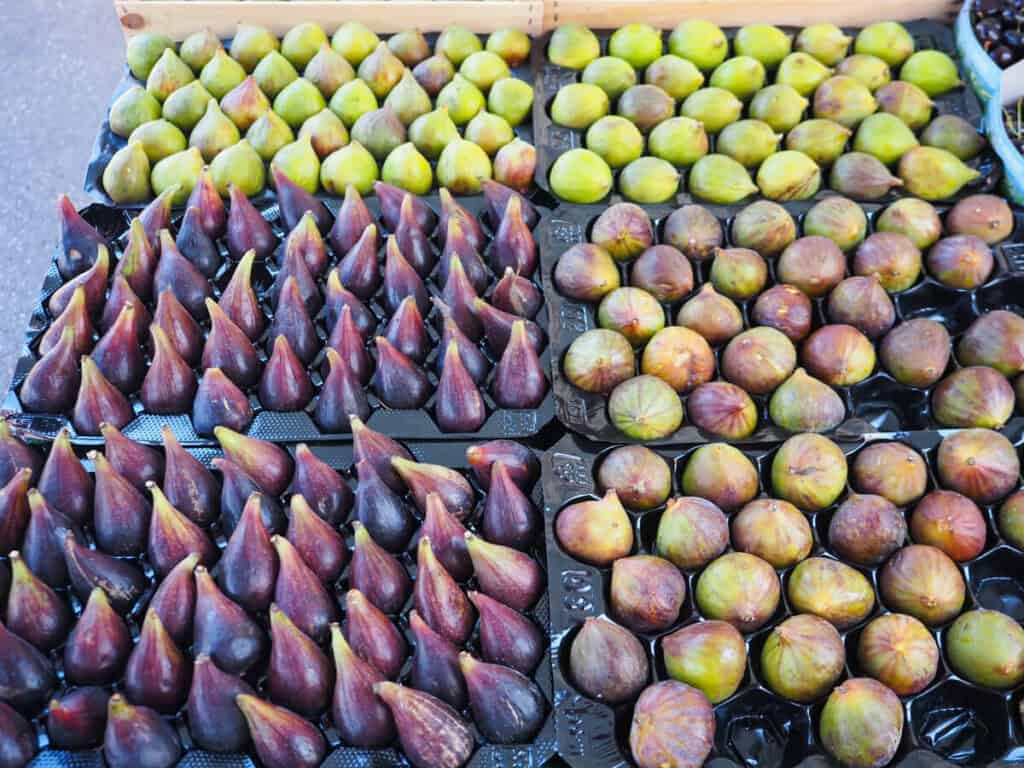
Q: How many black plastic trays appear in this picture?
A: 6